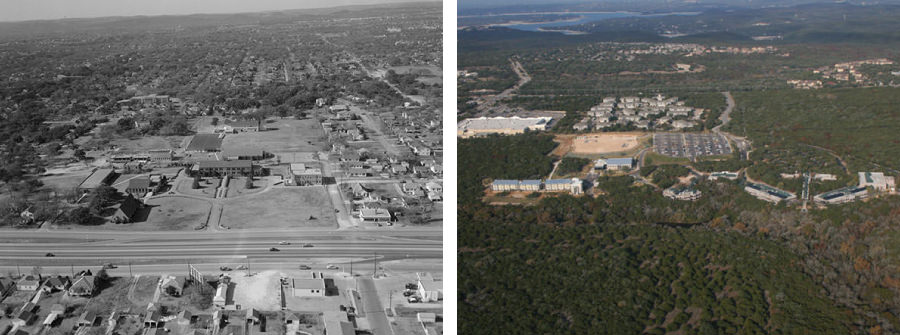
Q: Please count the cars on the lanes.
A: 9